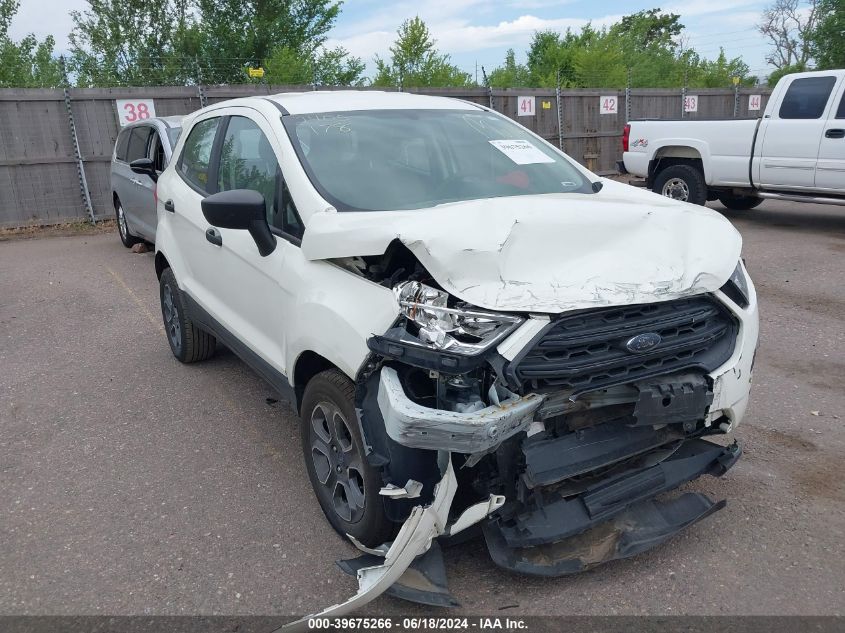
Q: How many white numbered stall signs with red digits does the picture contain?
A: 5